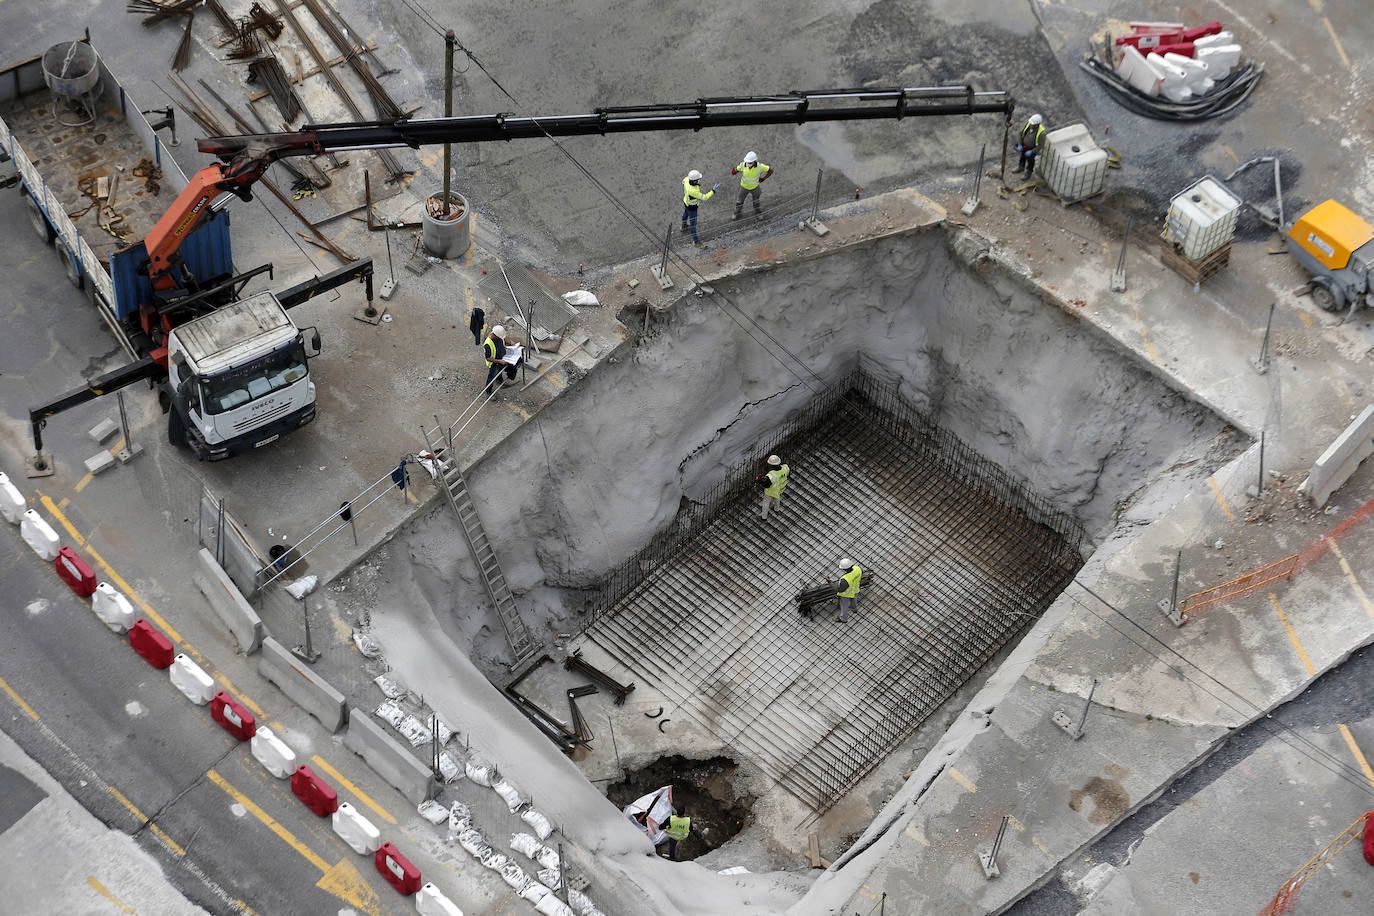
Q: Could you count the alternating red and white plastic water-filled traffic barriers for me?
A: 12